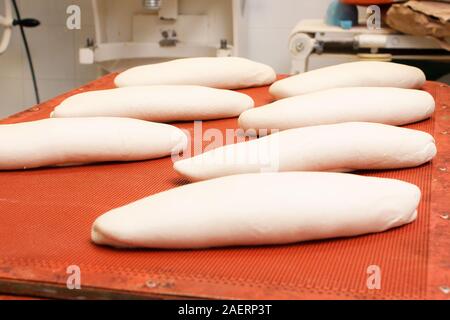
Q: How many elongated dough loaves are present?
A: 7